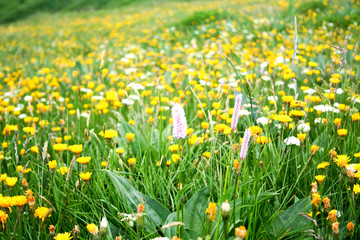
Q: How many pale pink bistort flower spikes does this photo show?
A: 3